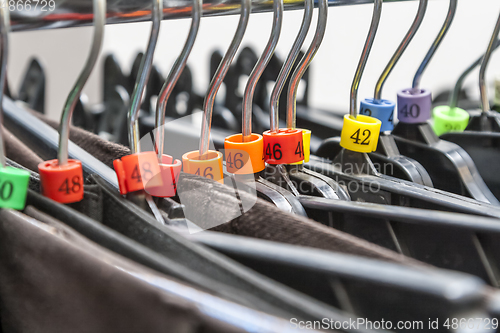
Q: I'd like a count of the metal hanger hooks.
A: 13